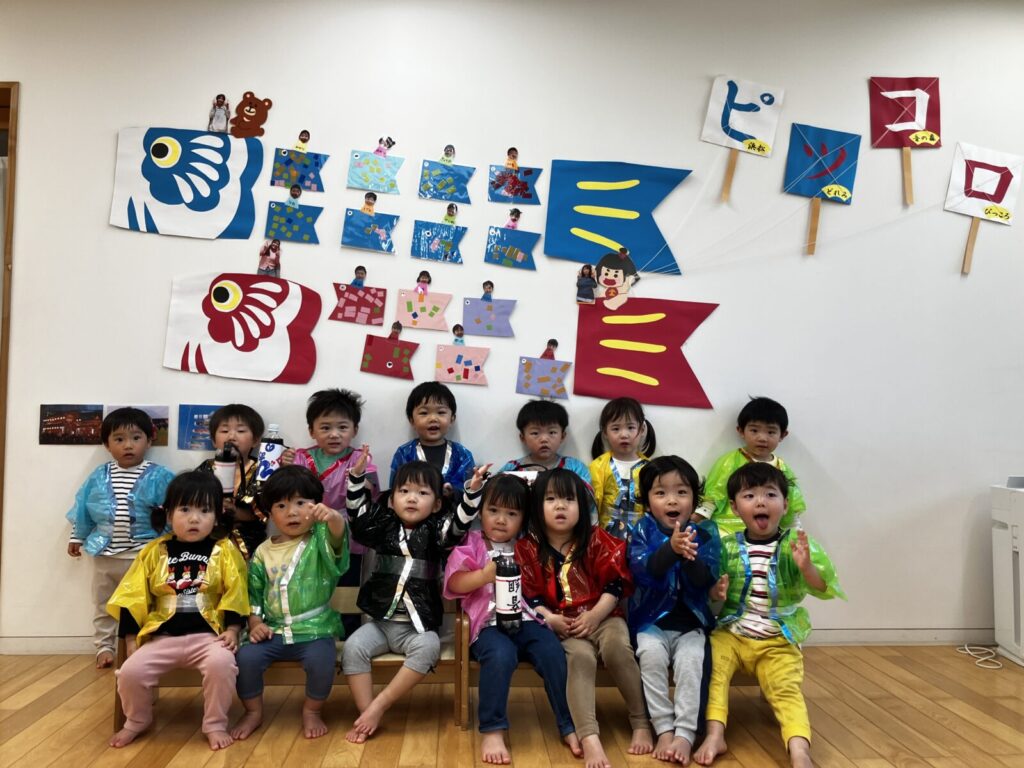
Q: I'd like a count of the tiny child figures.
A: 14